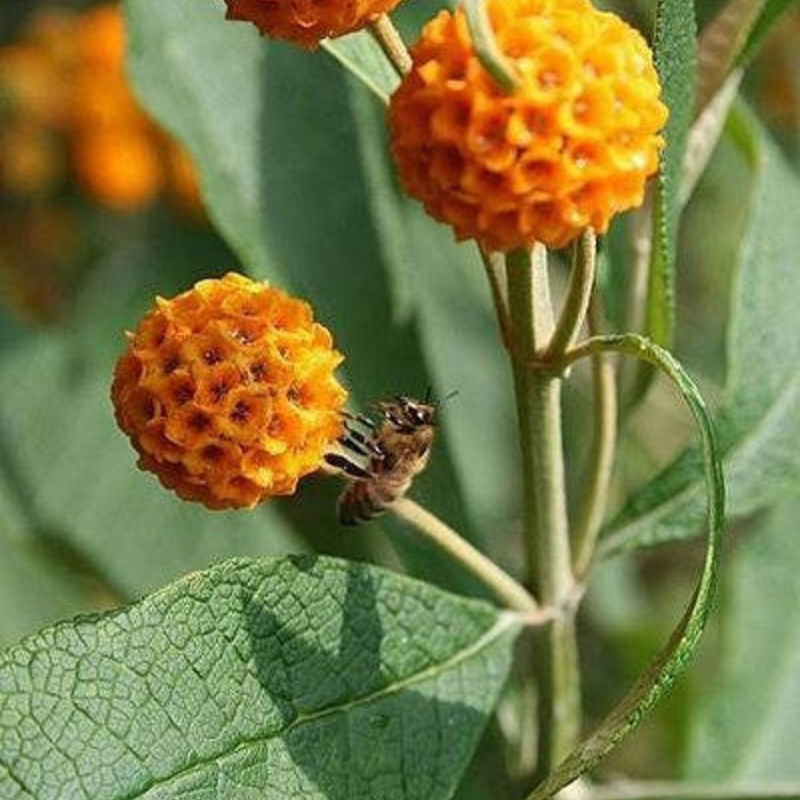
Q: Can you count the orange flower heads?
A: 3